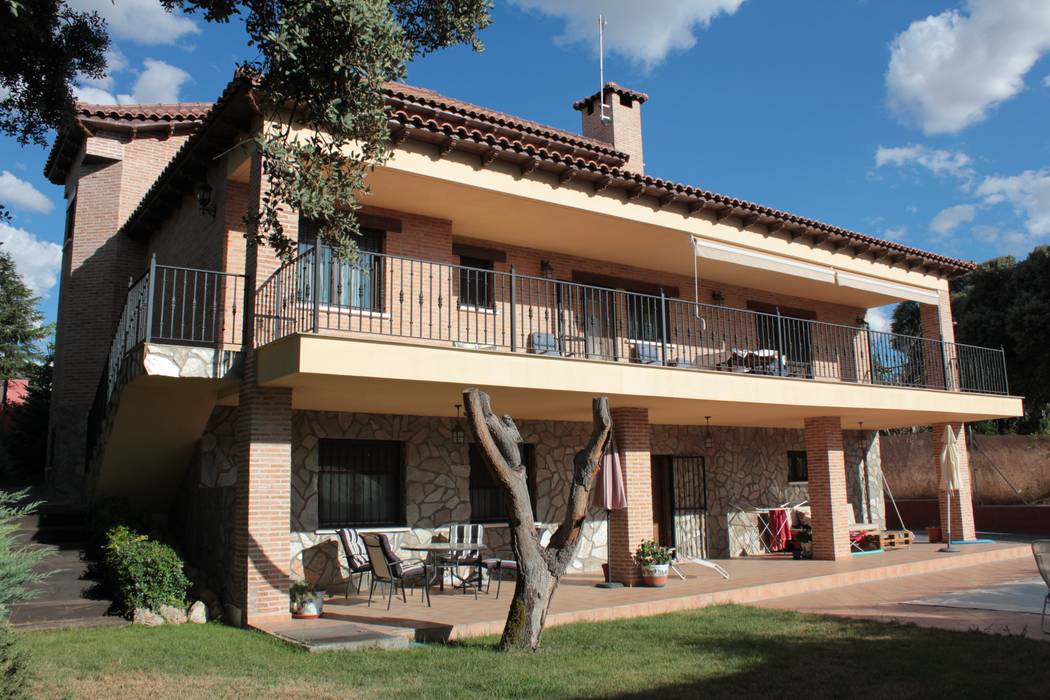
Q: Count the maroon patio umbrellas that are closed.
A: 1